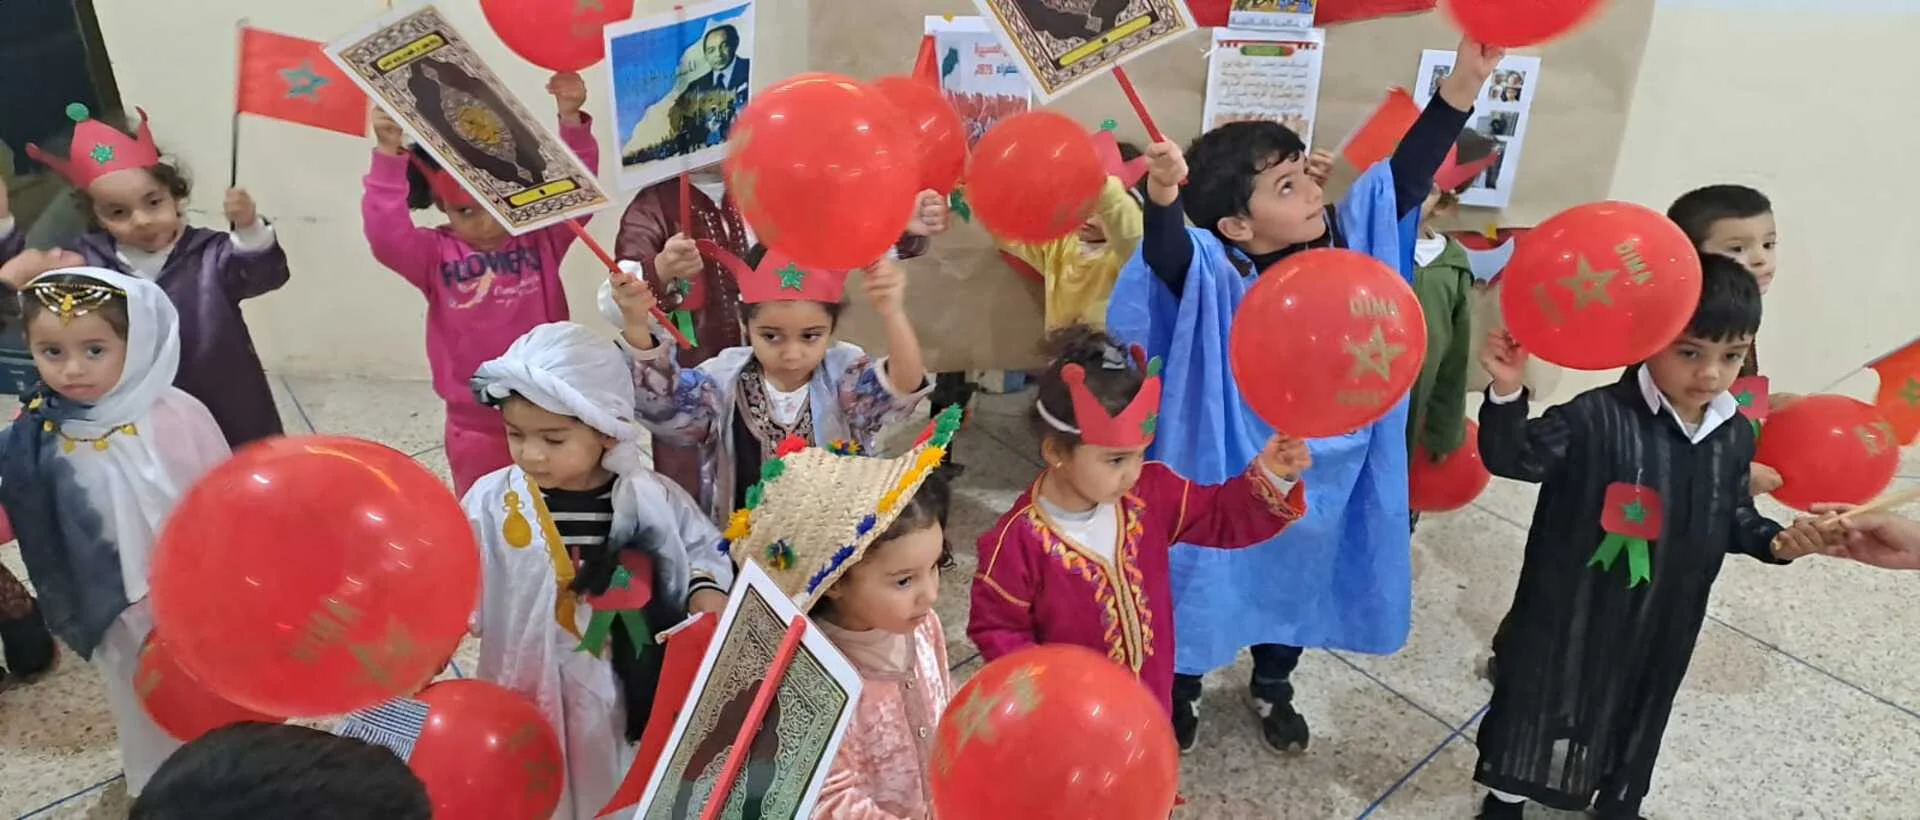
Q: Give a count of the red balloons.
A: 13